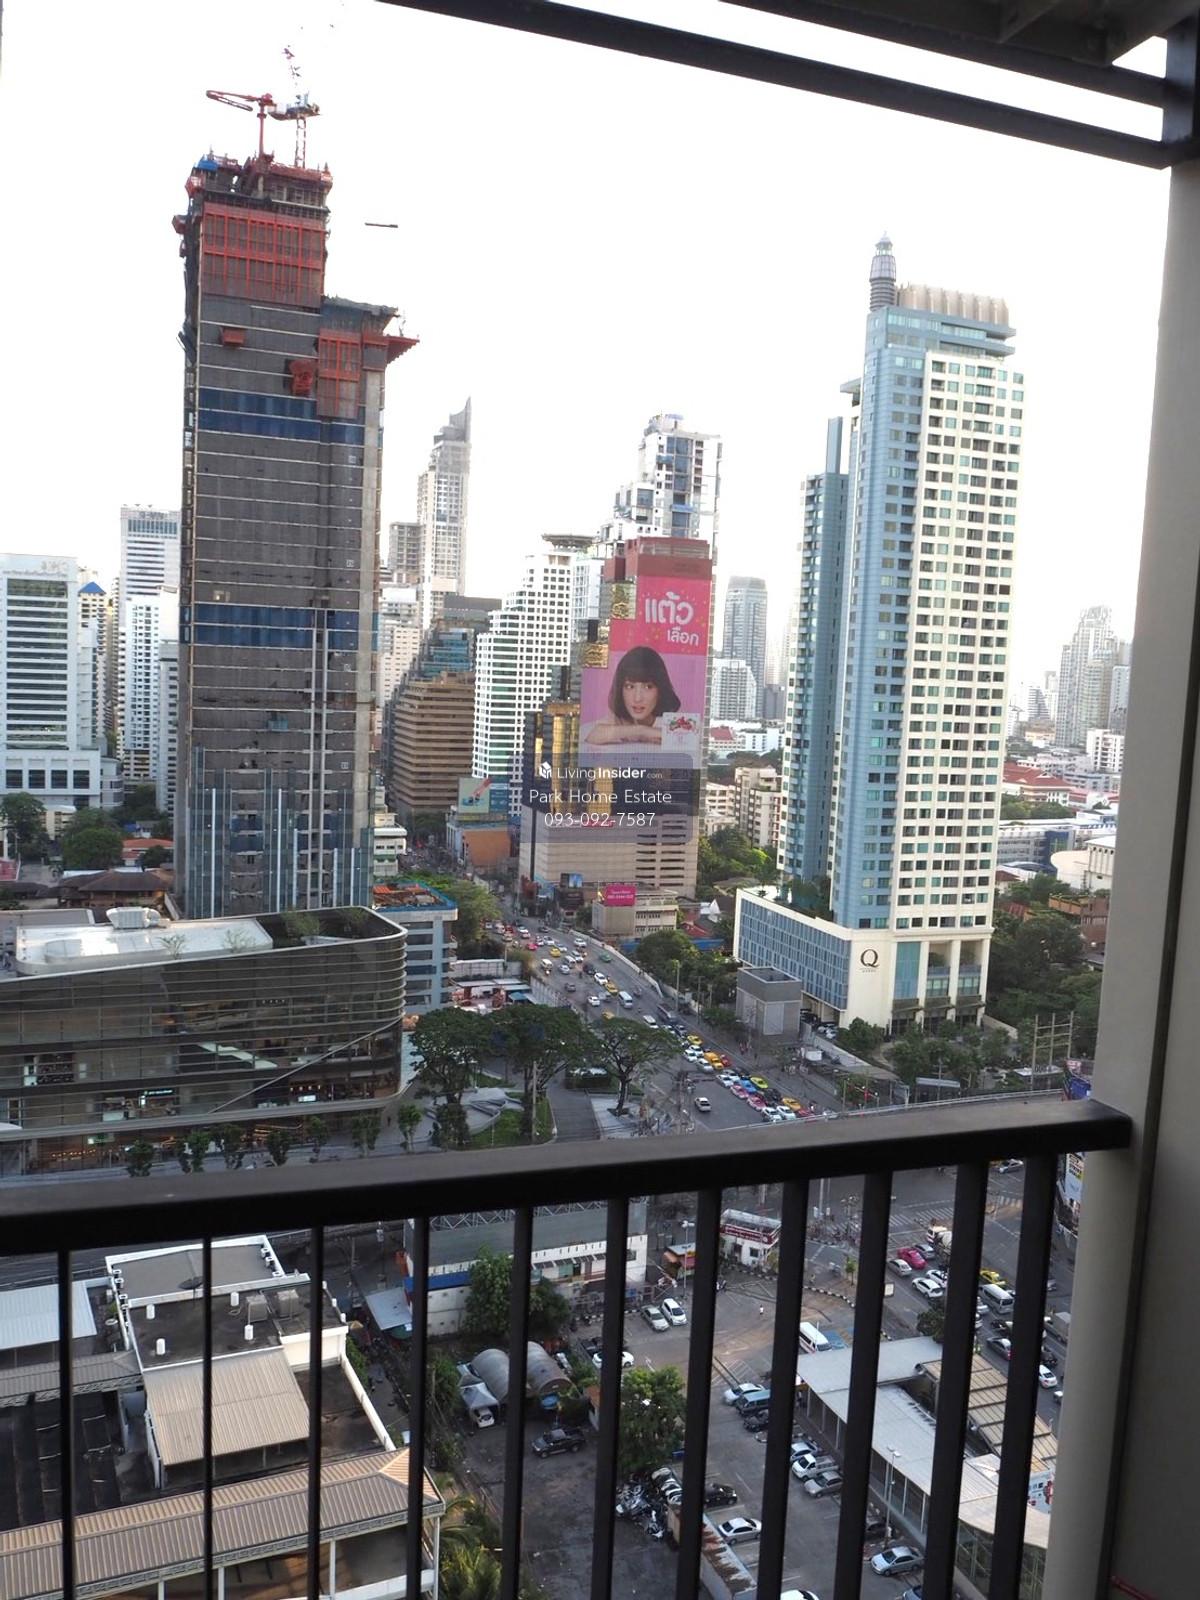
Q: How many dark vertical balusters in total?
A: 11